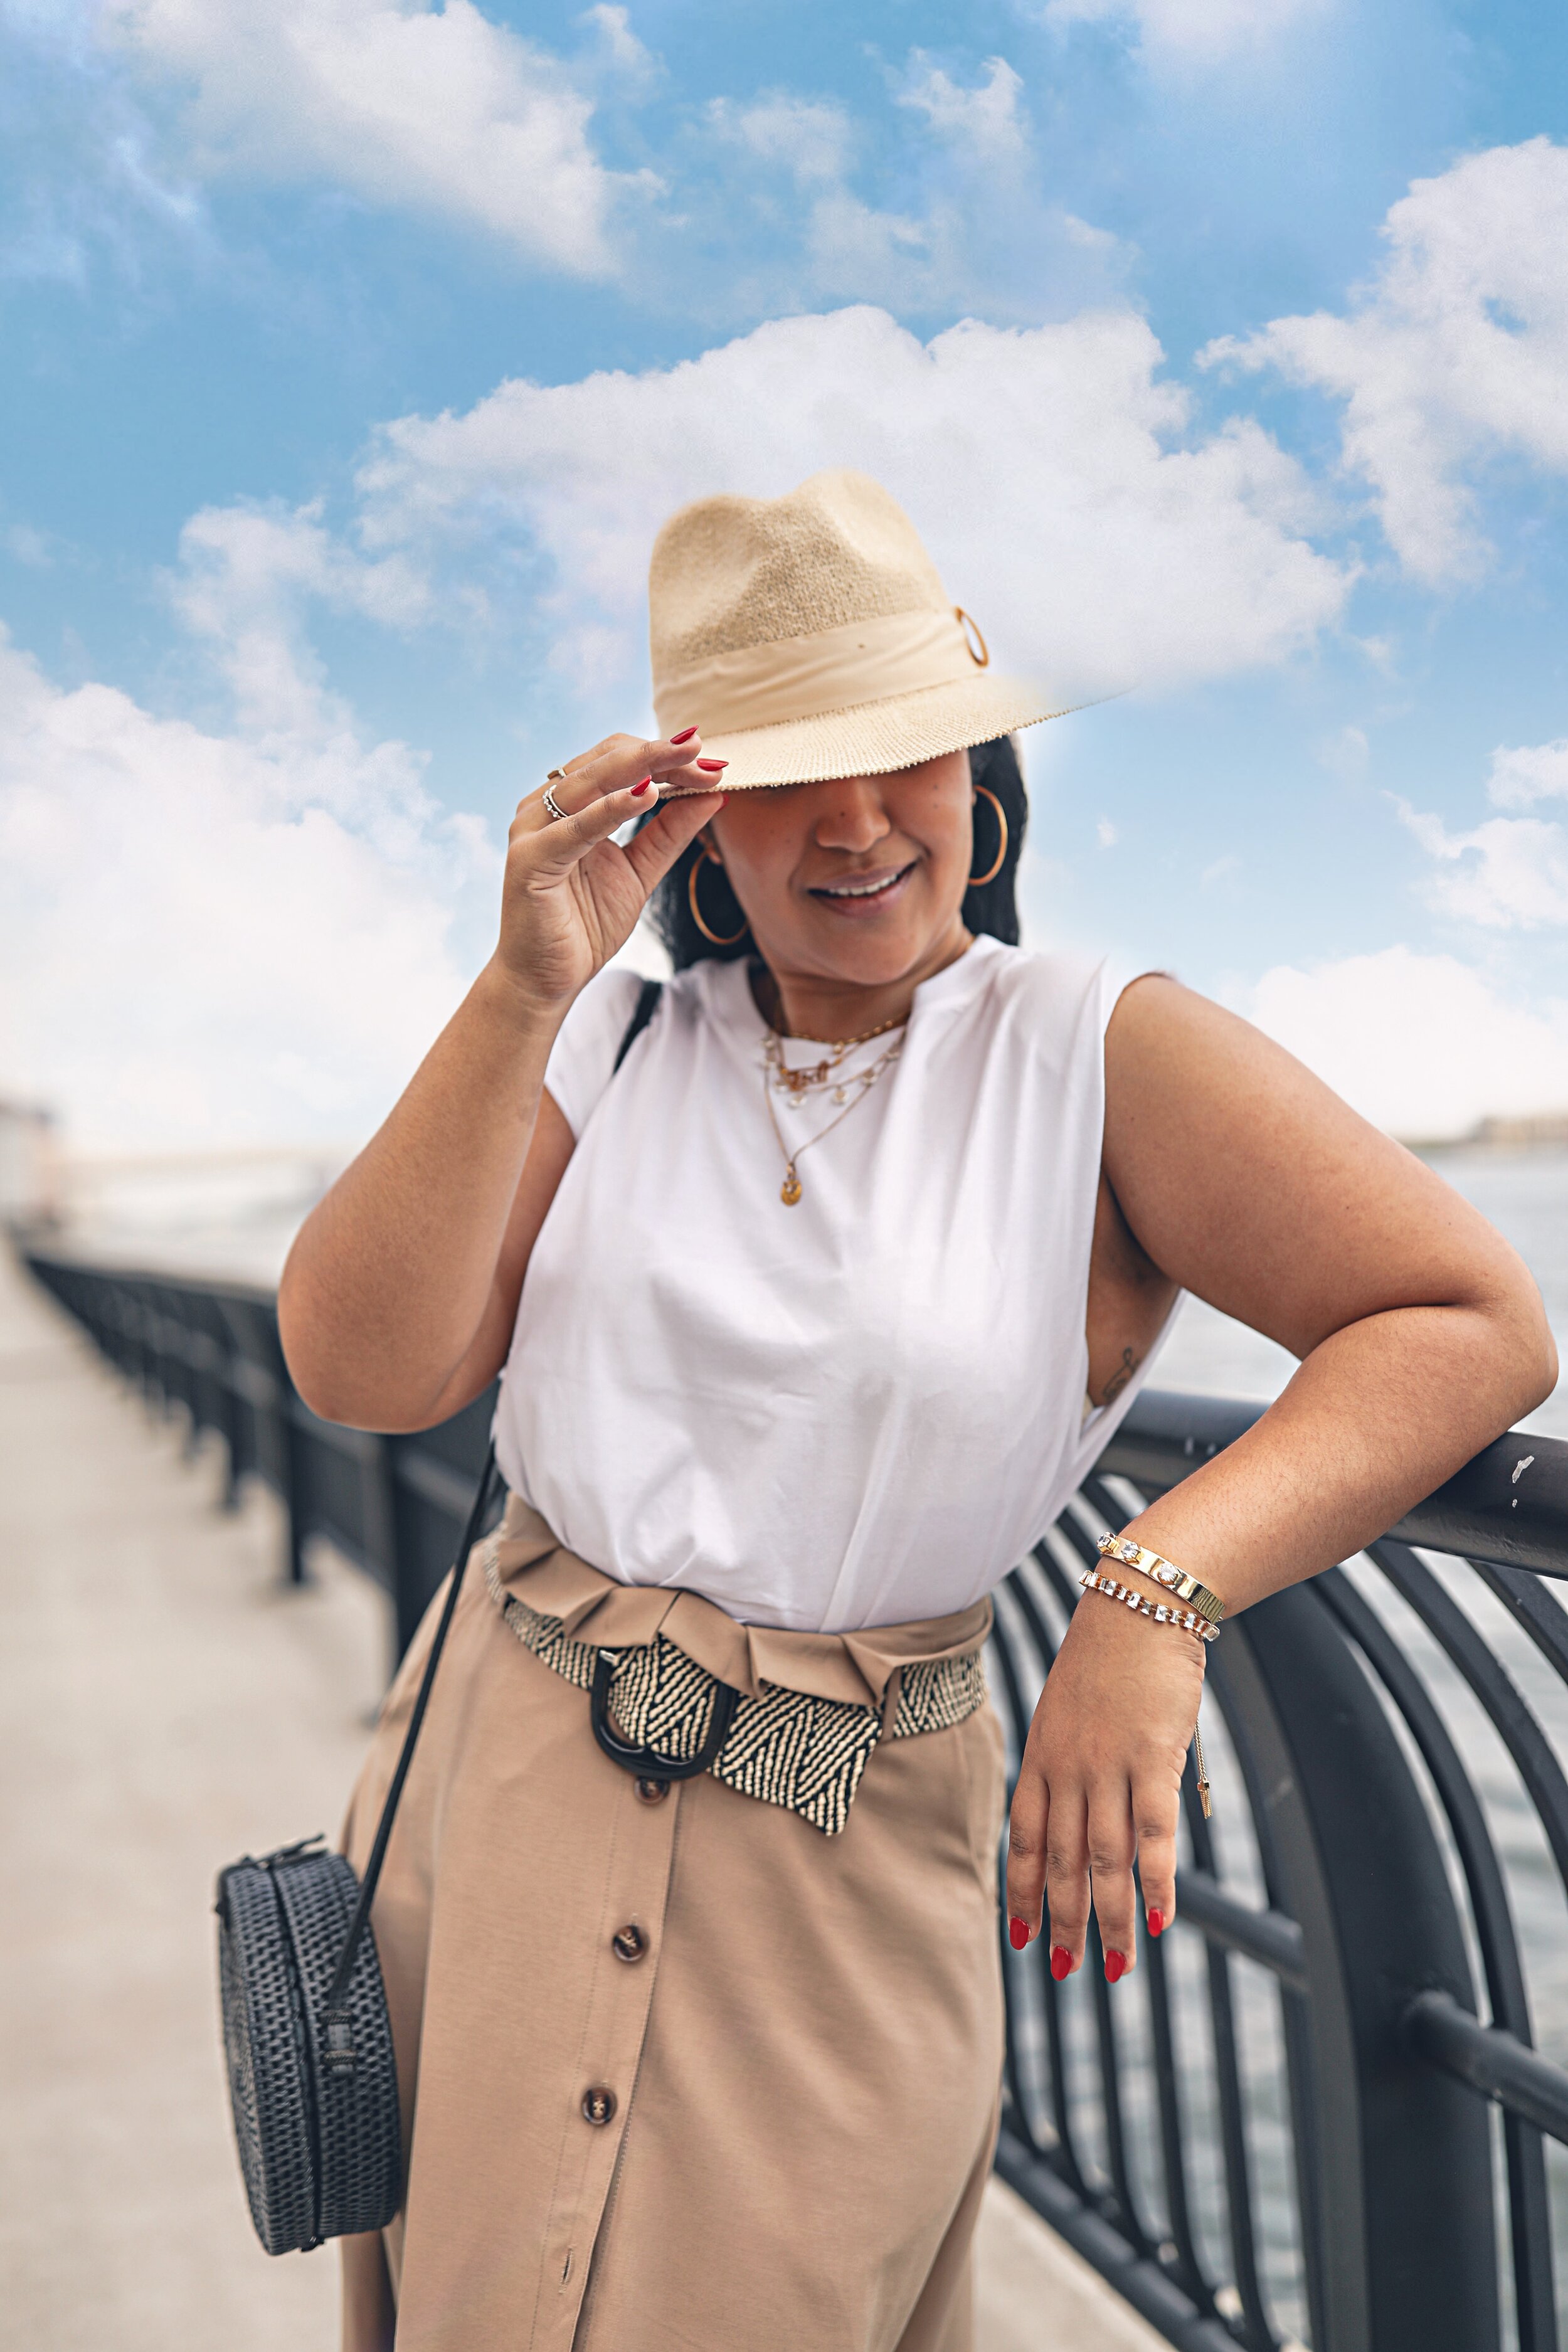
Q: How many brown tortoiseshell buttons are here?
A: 3